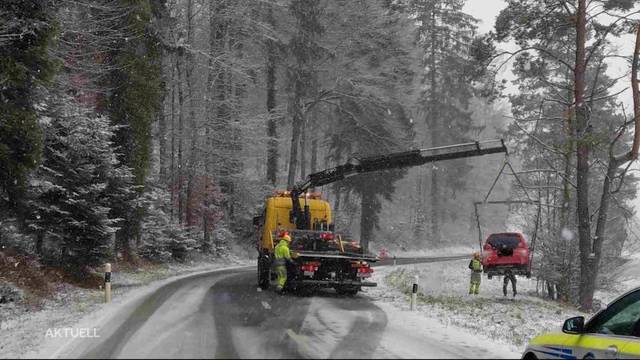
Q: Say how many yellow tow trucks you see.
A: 1